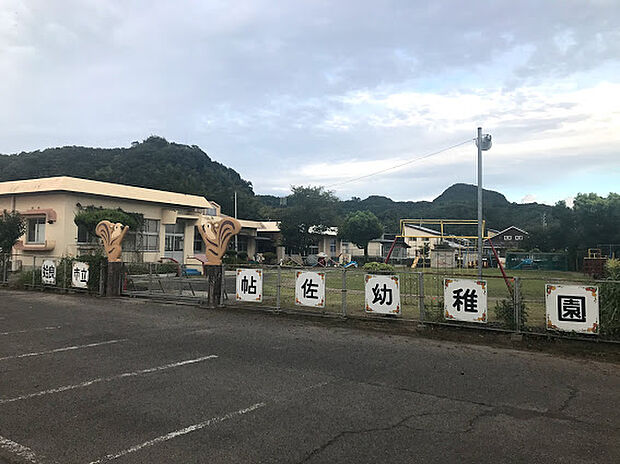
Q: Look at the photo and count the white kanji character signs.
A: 7